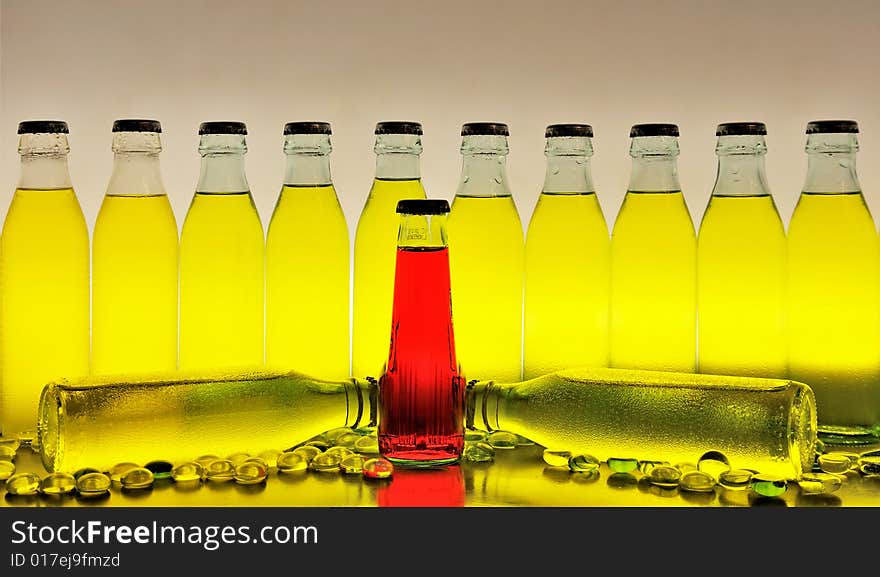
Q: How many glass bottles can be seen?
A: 13